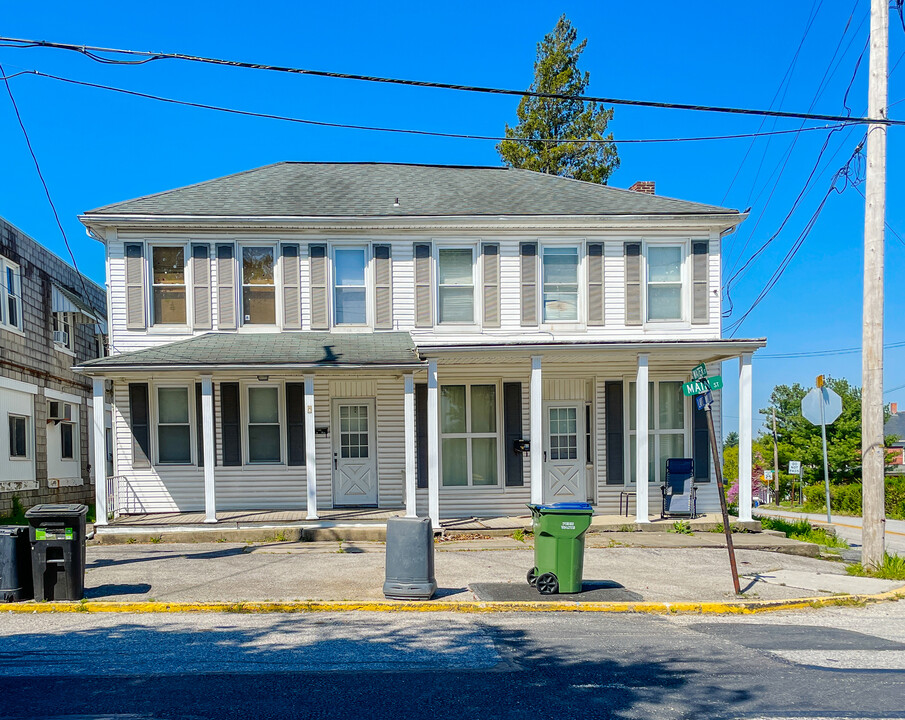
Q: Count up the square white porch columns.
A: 8